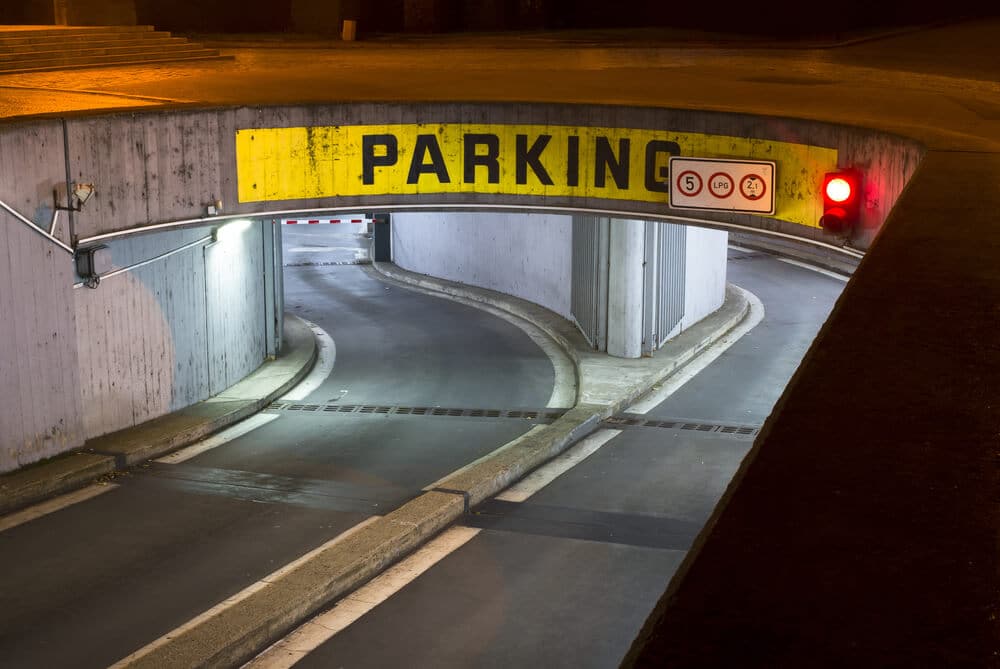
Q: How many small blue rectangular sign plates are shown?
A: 0